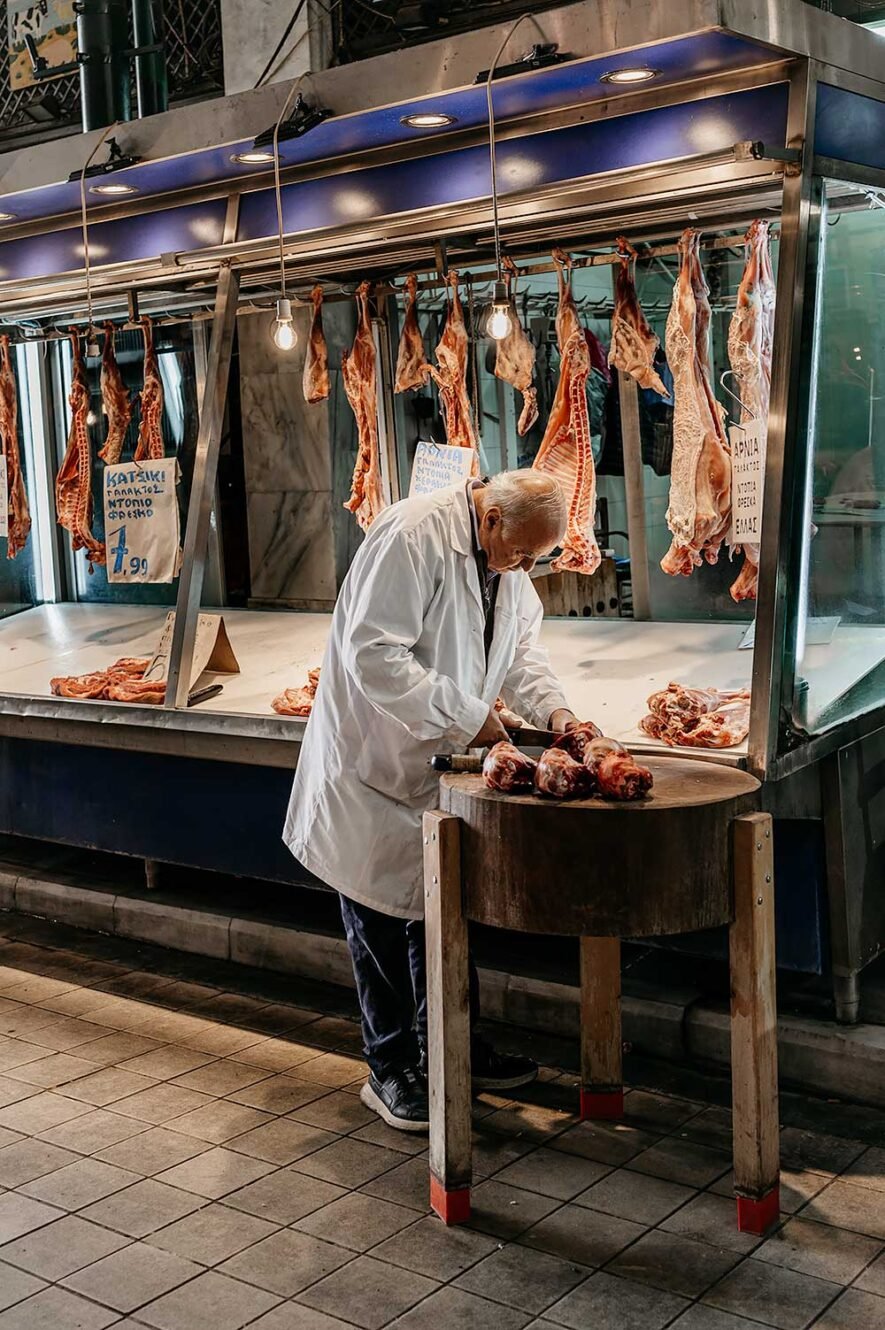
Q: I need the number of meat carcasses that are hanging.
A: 13